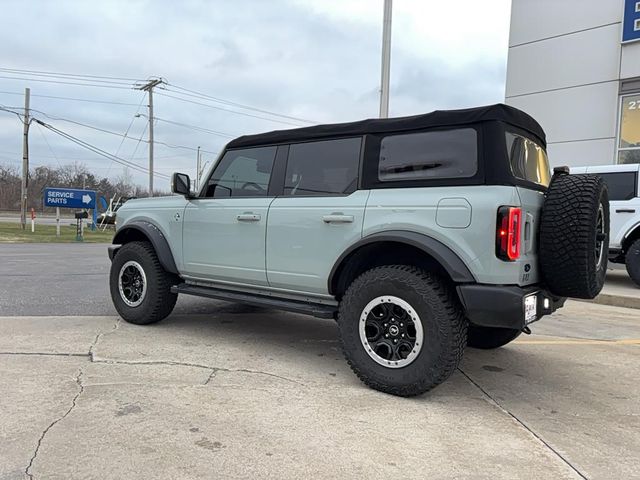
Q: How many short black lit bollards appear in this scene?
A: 0